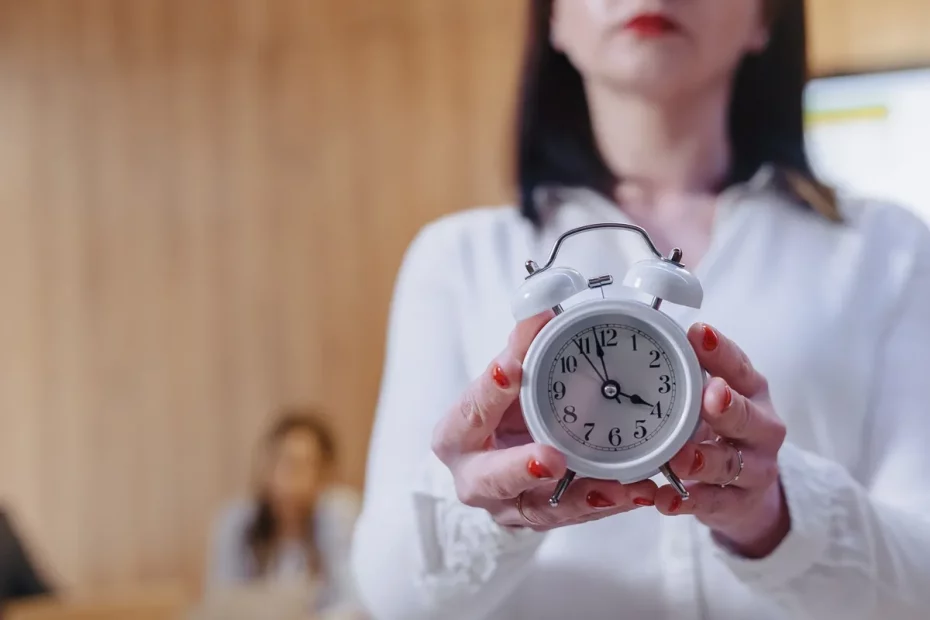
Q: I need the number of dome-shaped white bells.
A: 2